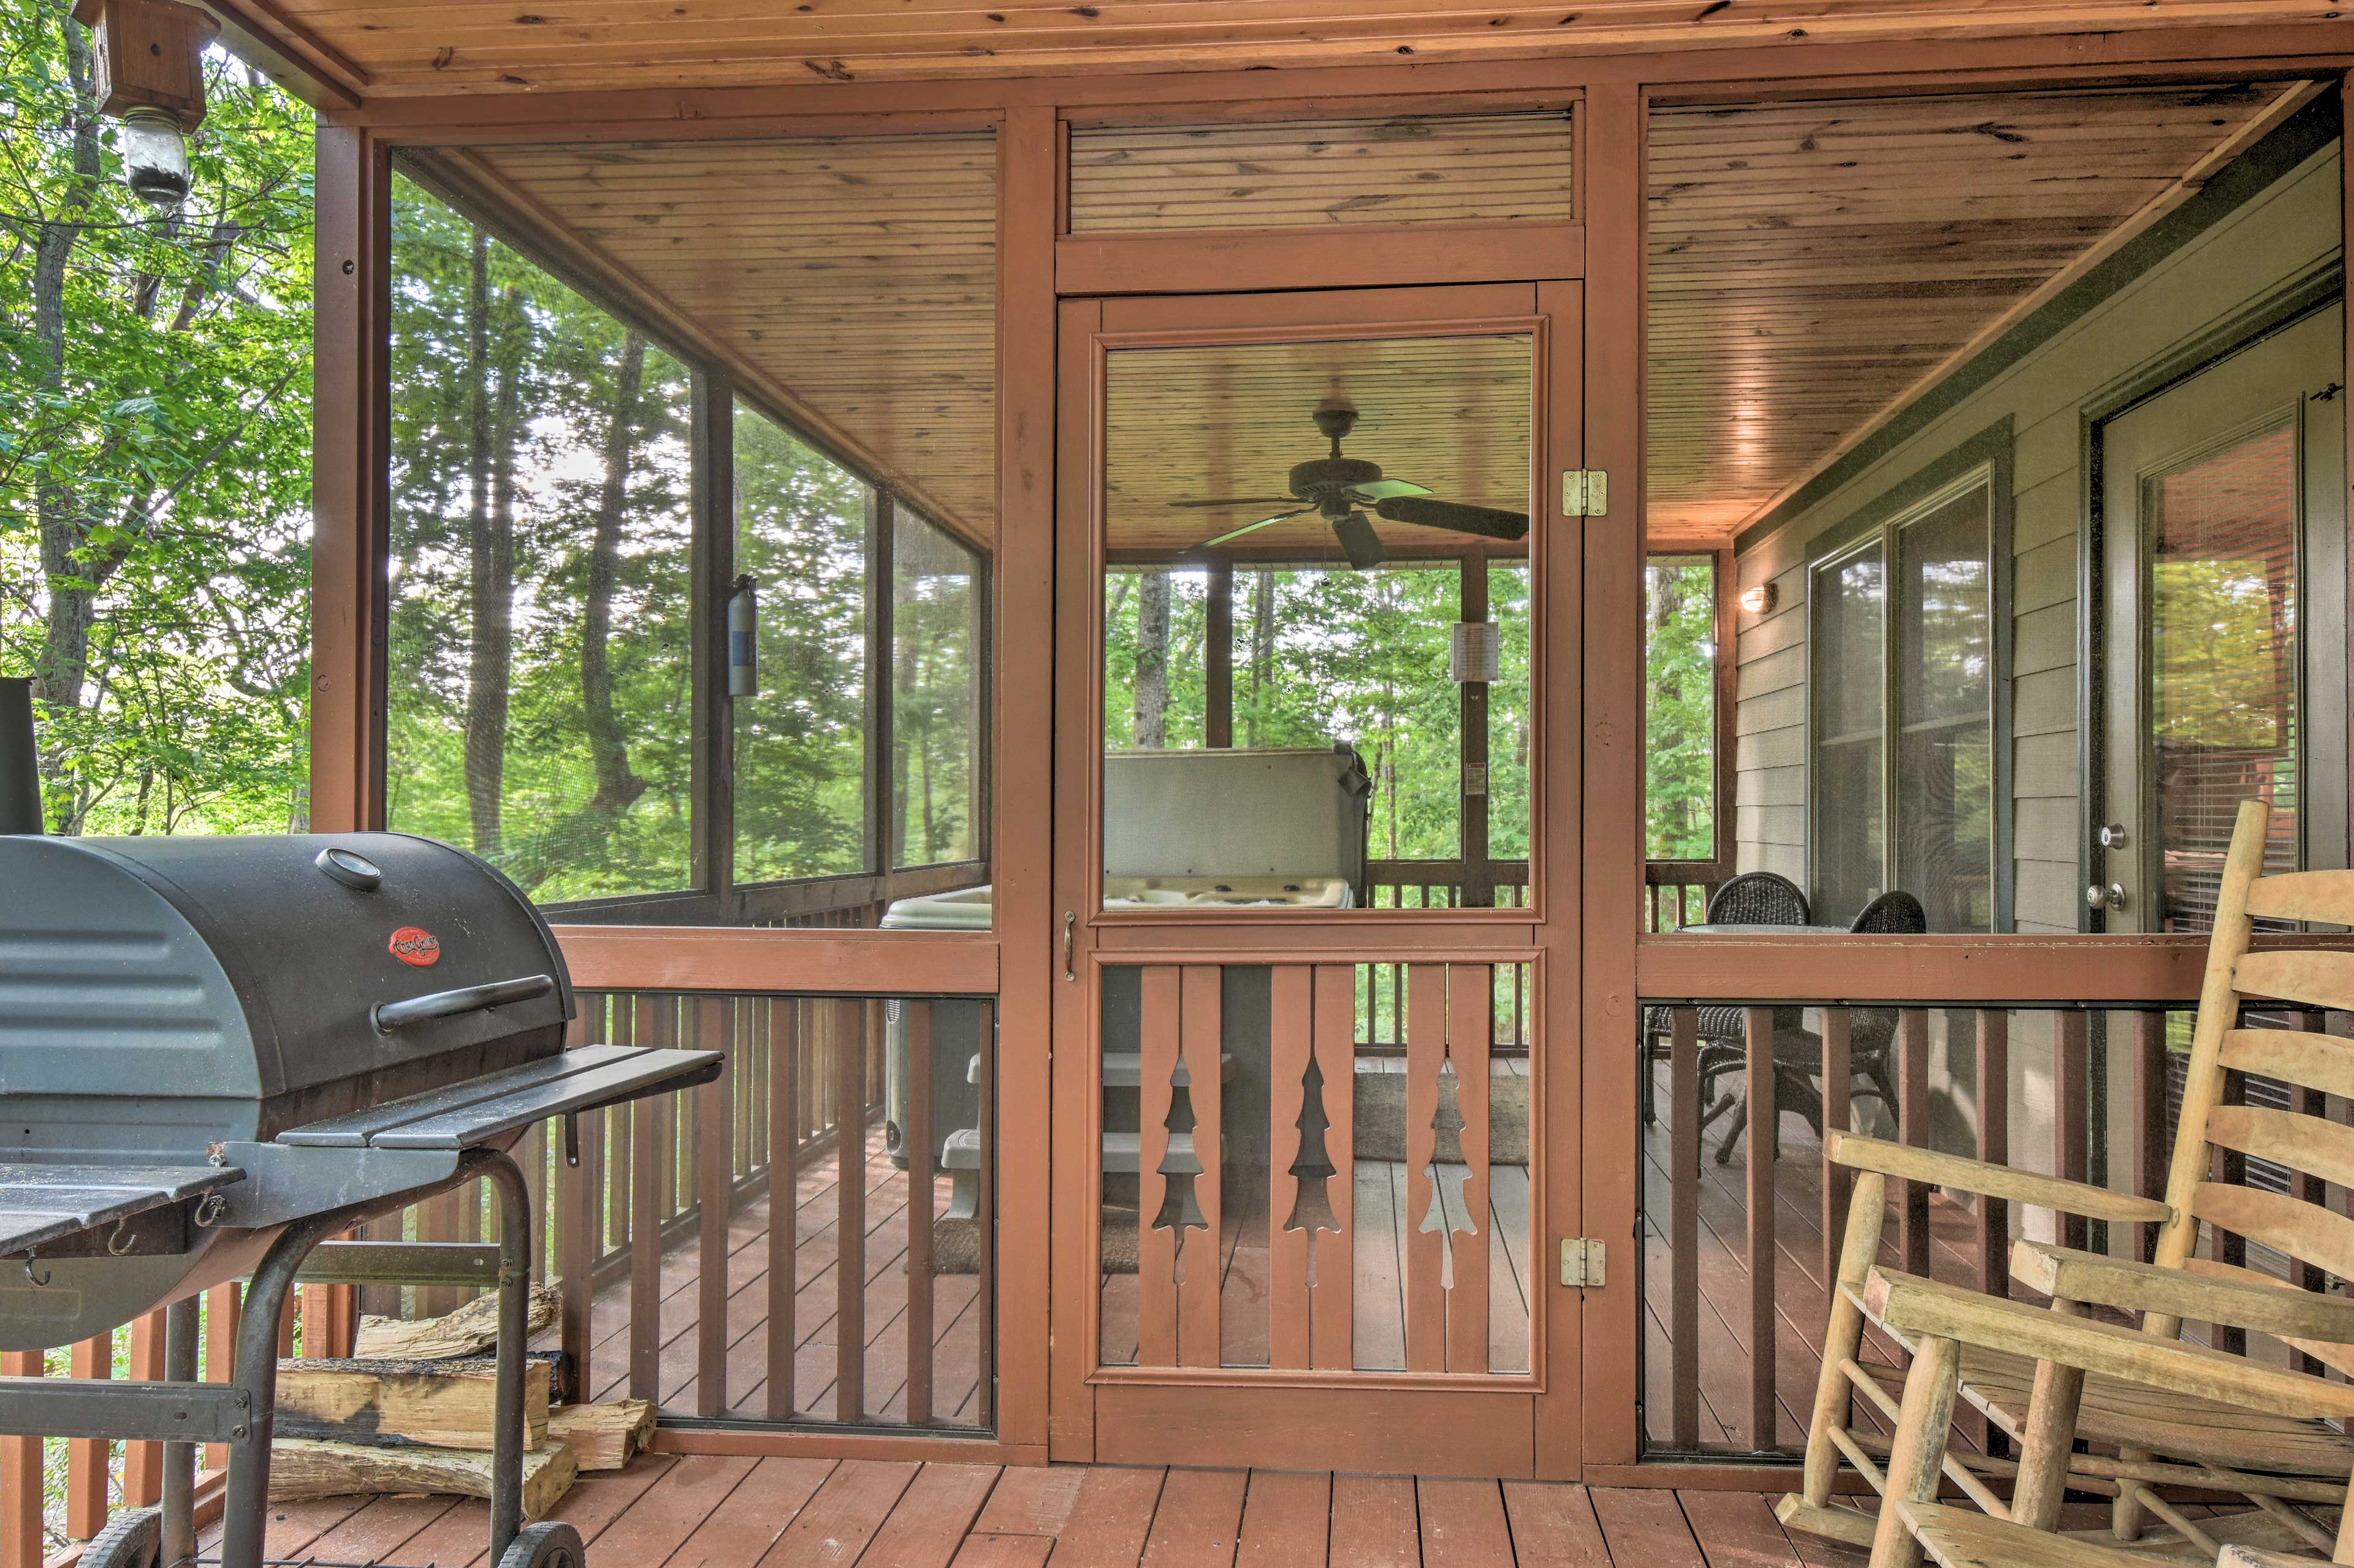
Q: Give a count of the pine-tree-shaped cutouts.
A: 3